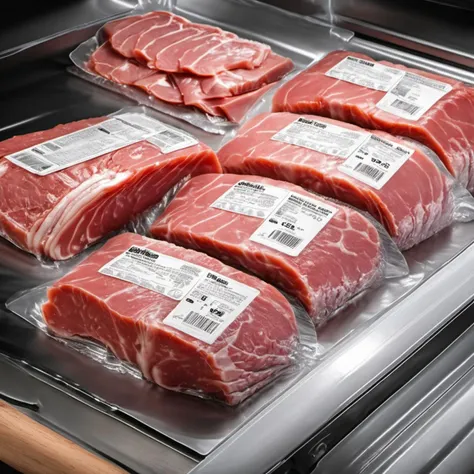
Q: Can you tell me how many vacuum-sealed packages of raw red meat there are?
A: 6